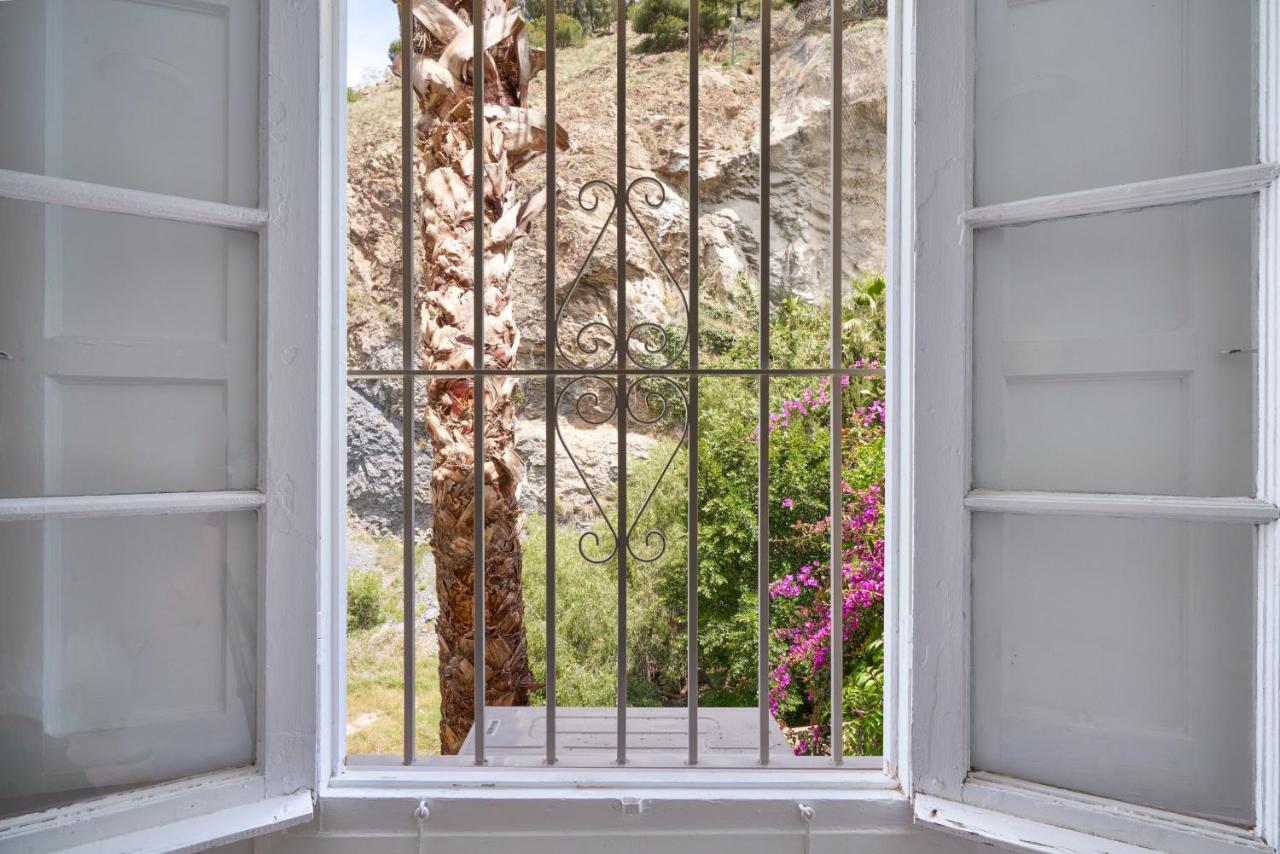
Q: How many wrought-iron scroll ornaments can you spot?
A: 4